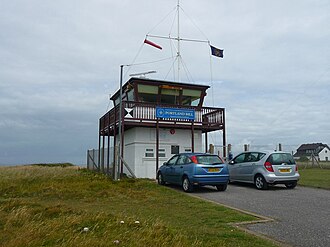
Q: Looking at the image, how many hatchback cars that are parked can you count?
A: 2